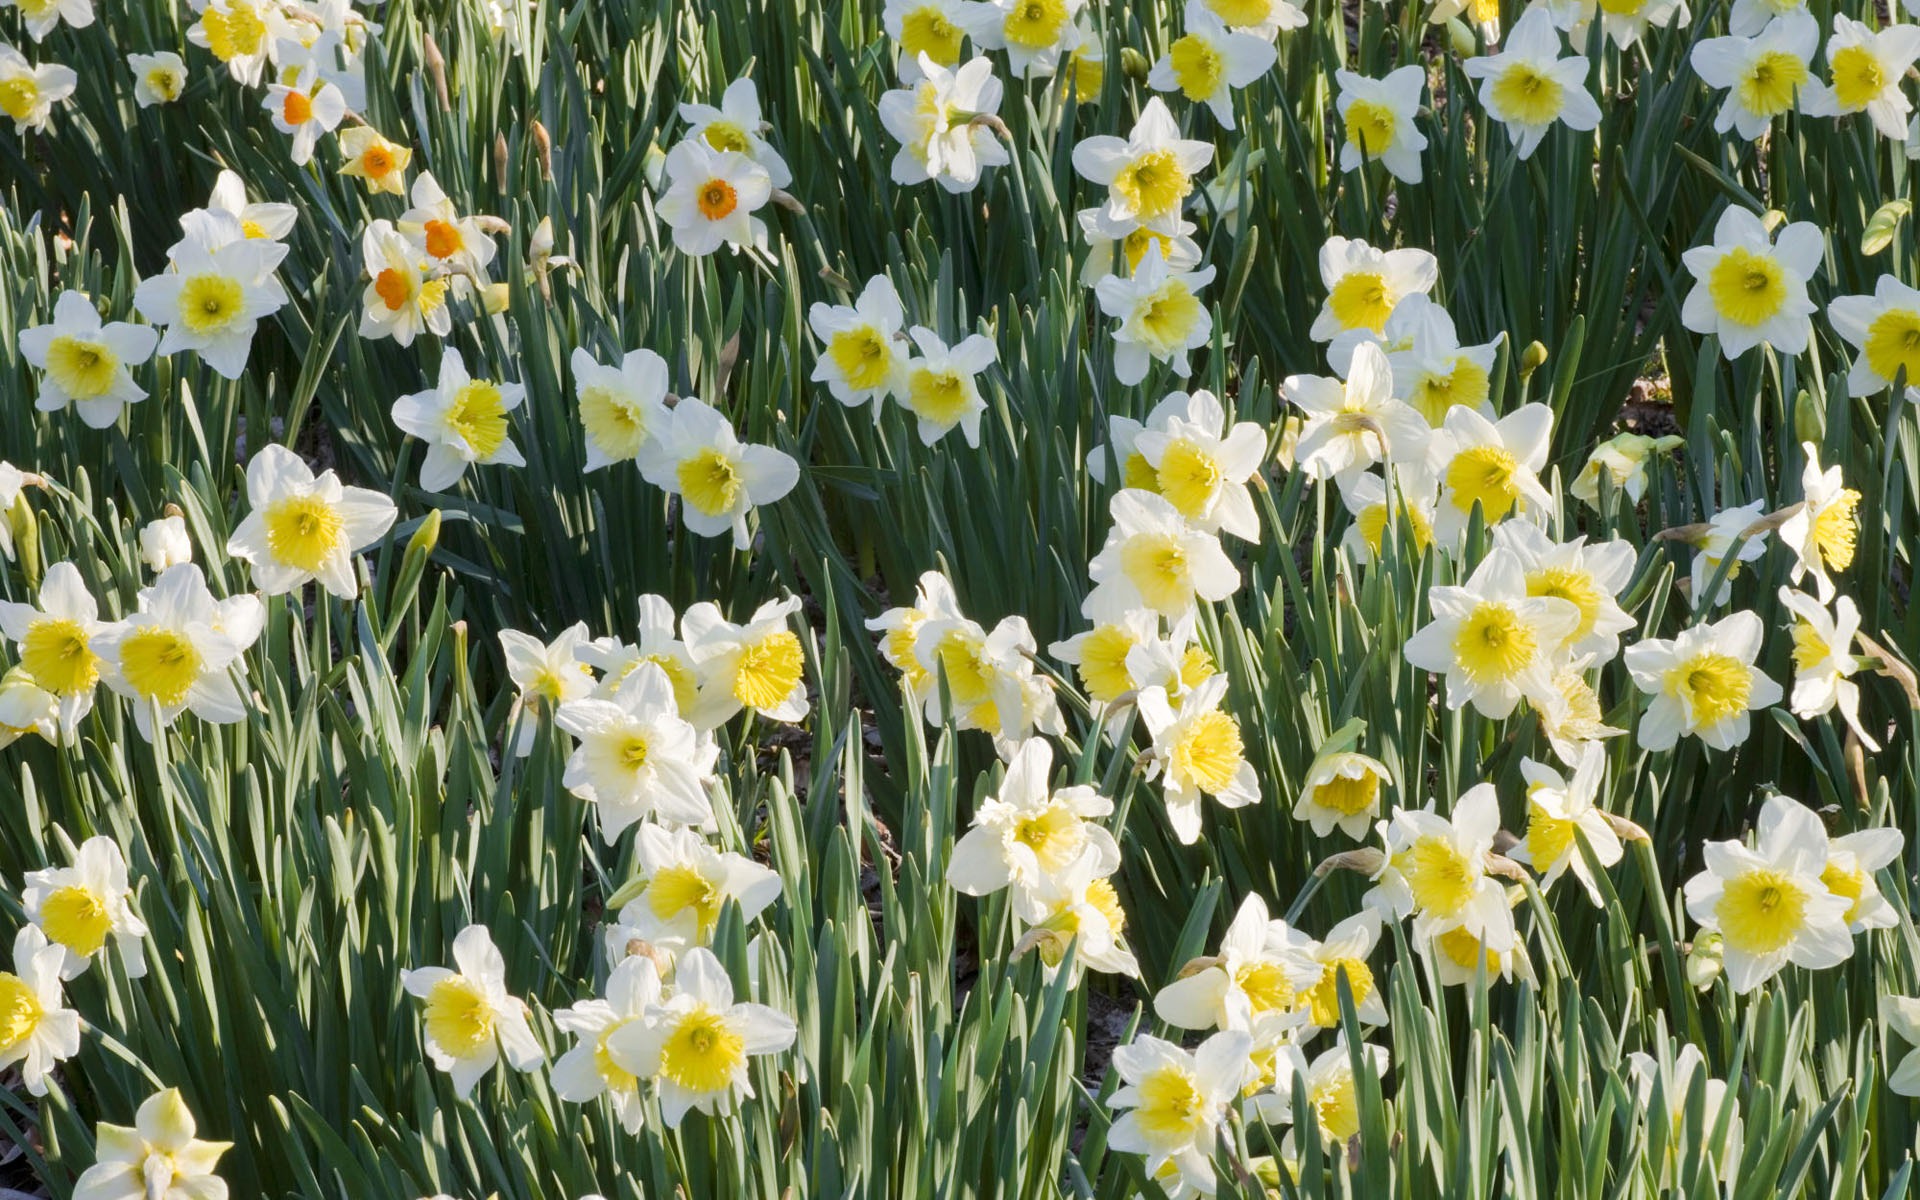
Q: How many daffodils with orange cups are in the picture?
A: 5